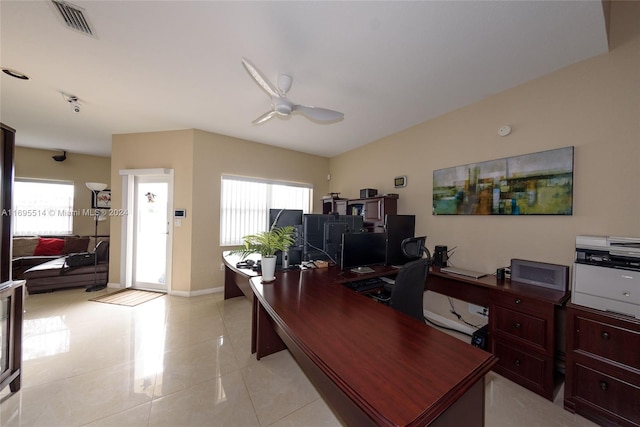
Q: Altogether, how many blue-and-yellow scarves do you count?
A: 0